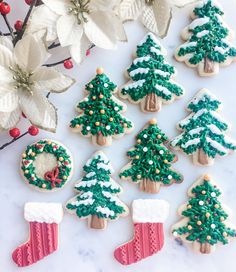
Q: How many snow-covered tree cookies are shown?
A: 4